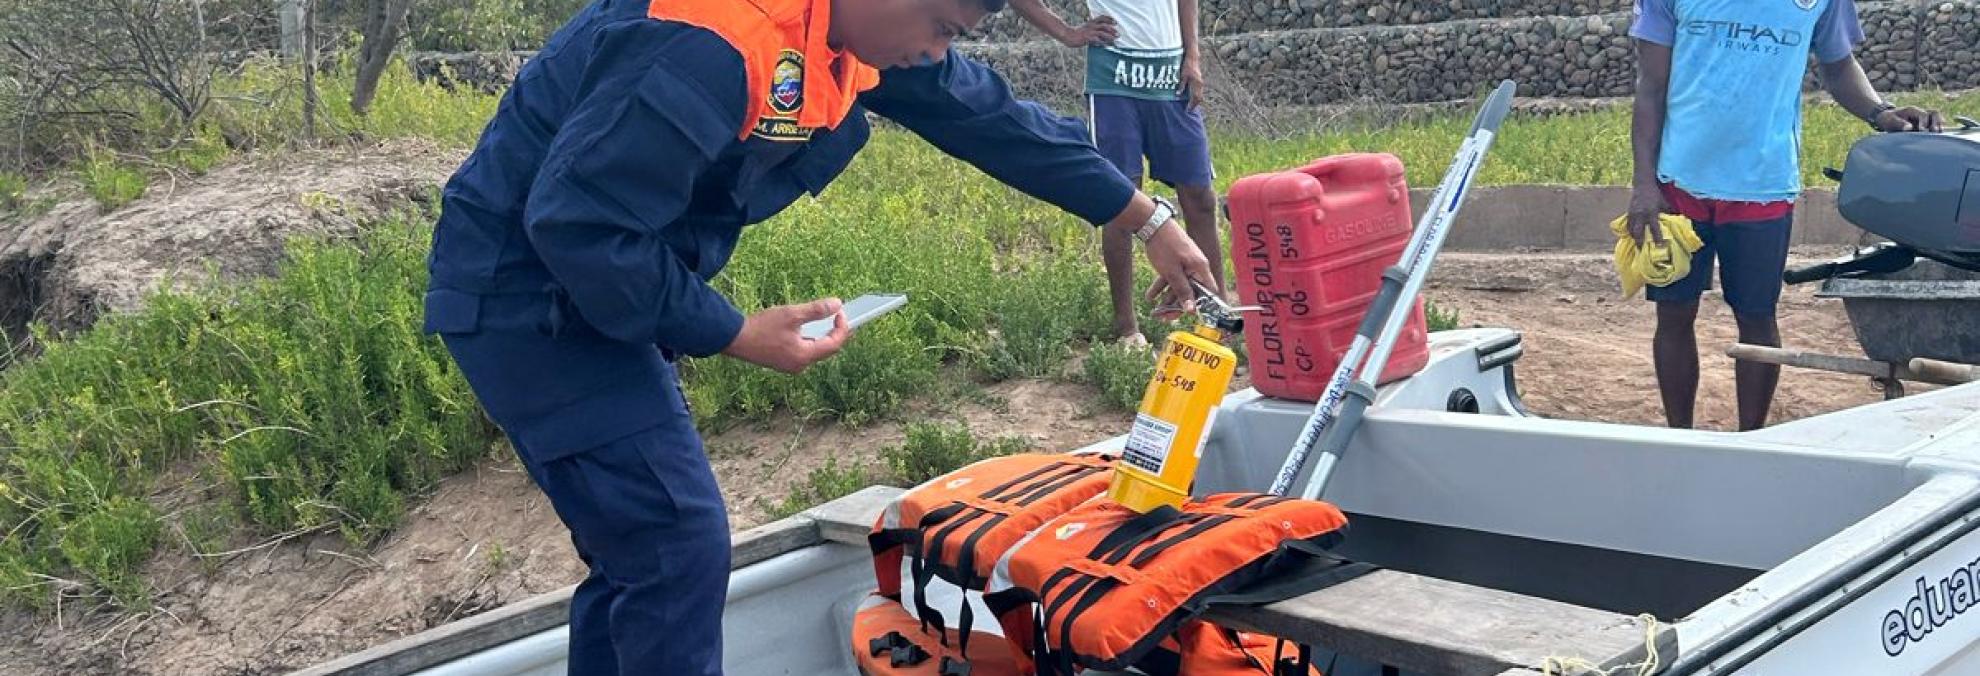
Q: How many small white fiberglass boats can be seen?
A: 1